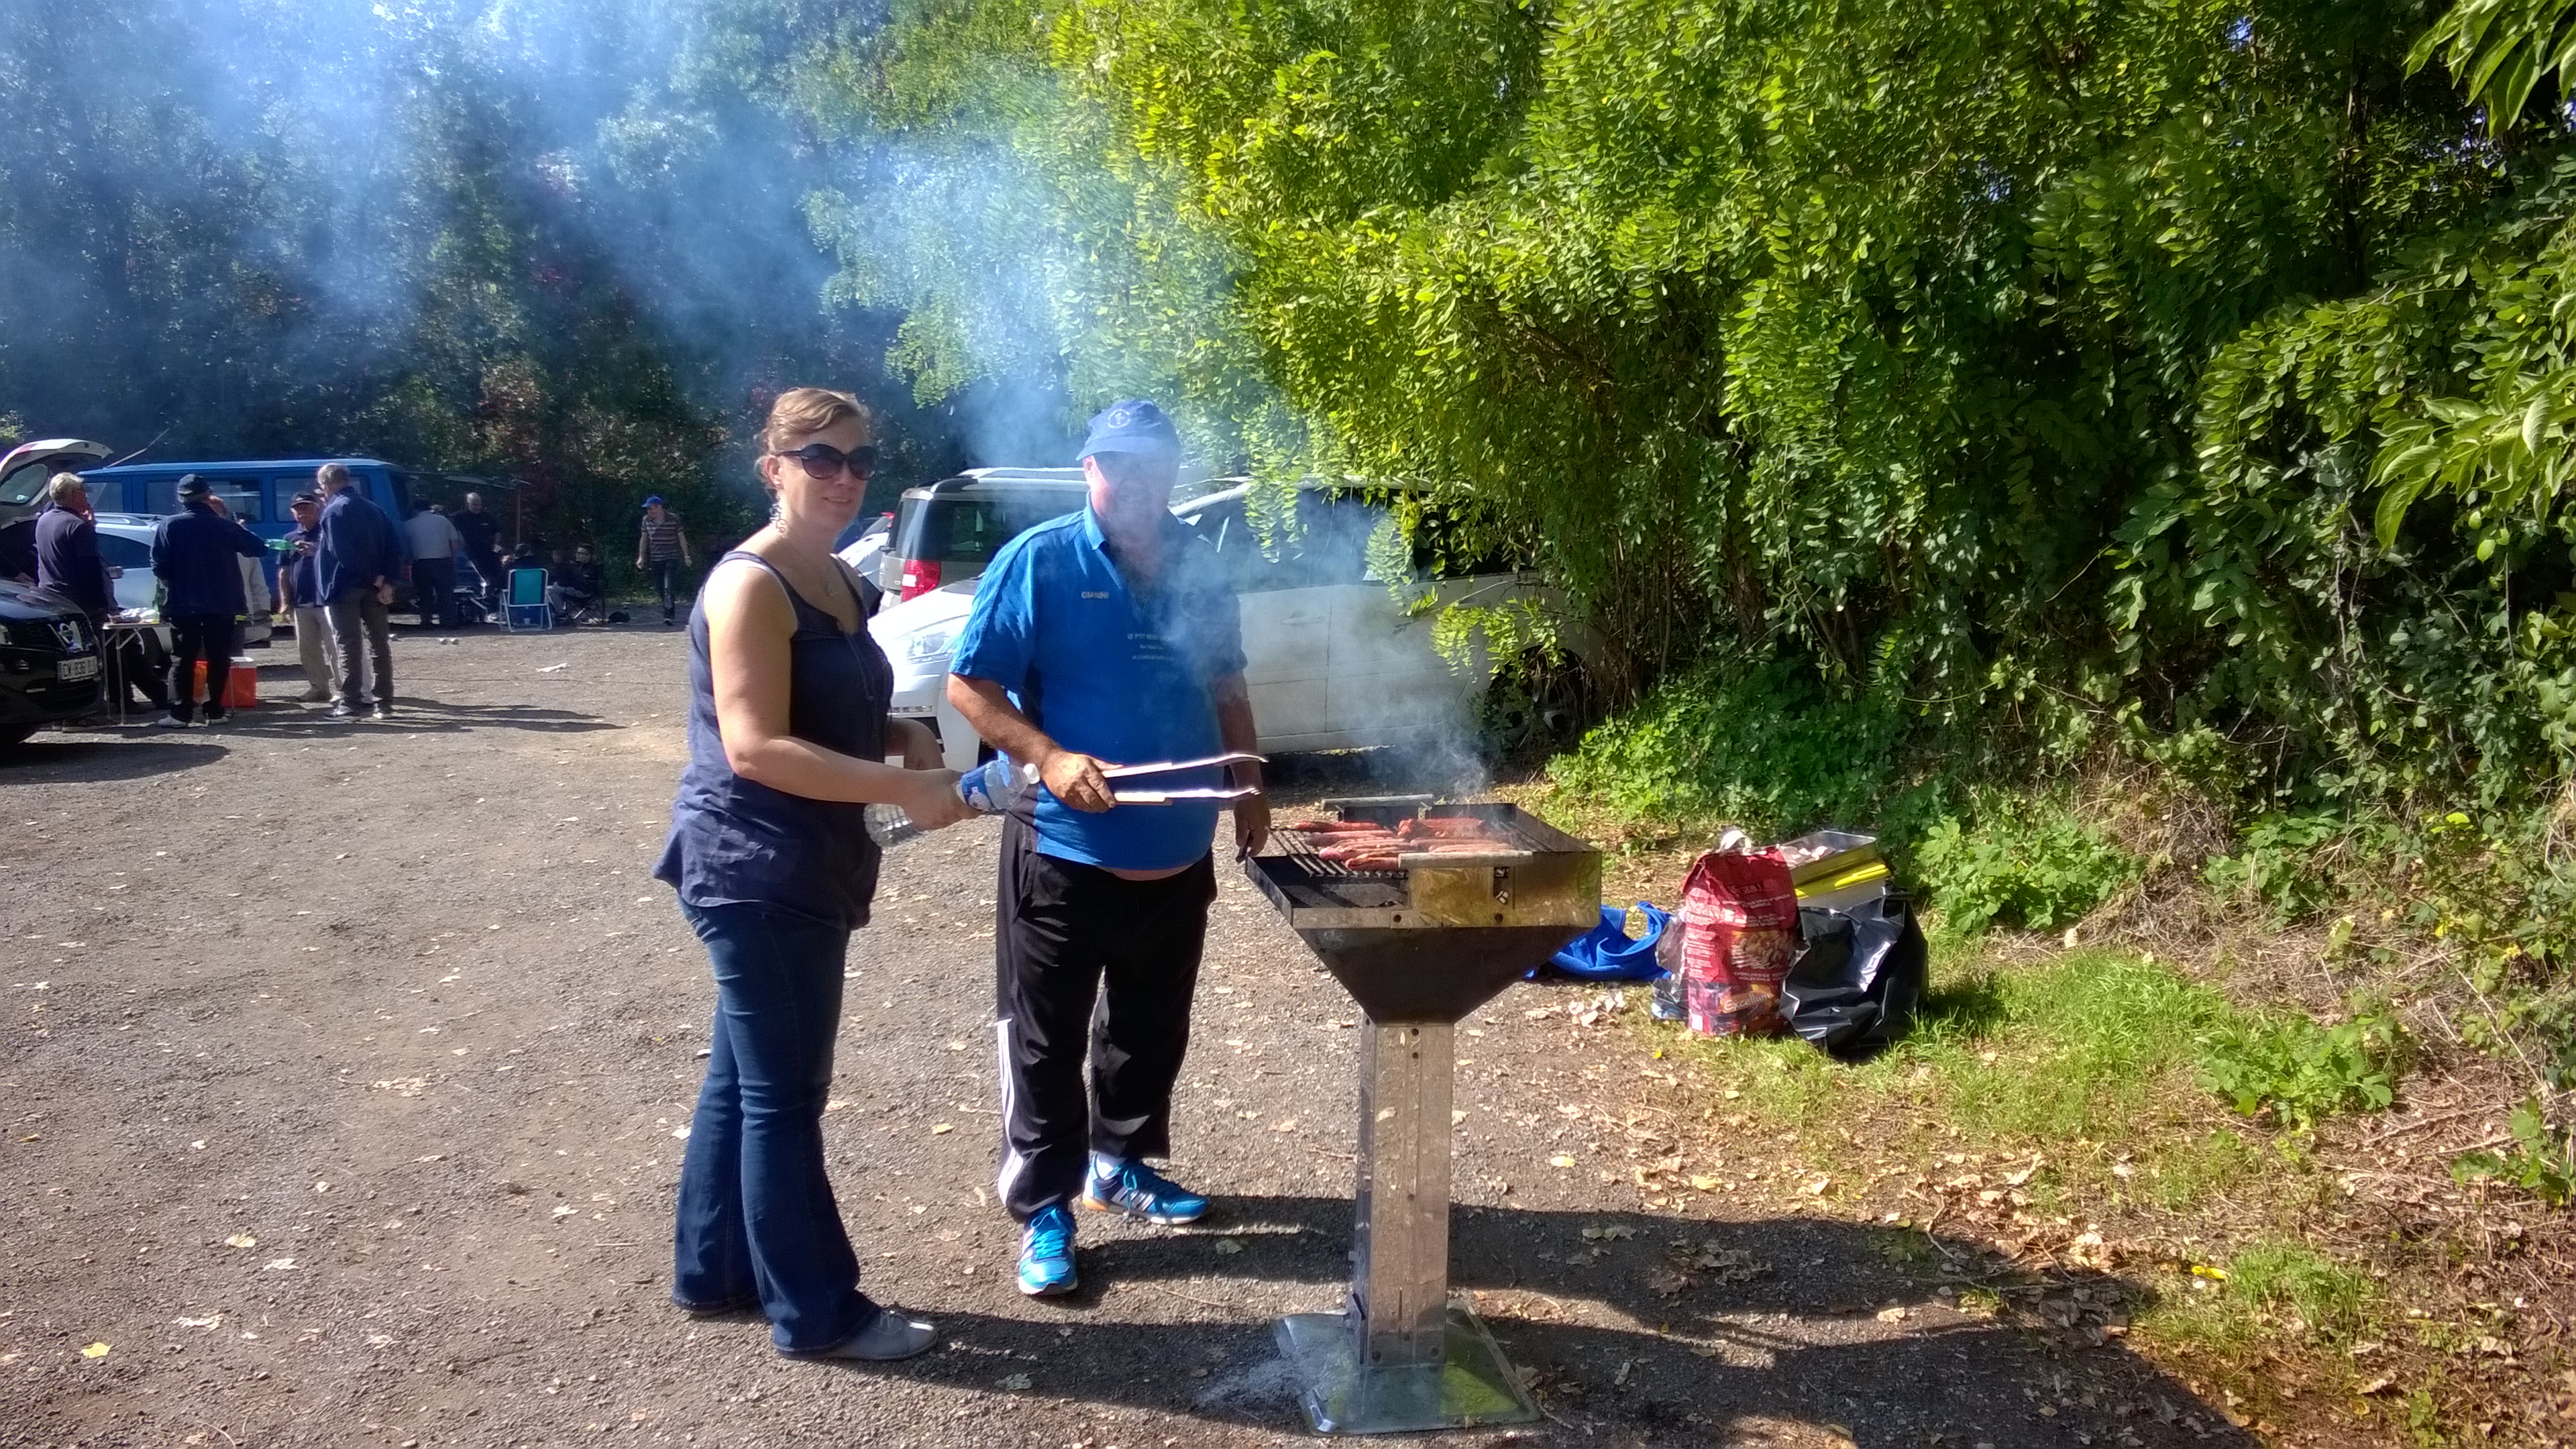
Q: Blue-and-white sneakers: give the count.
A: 2